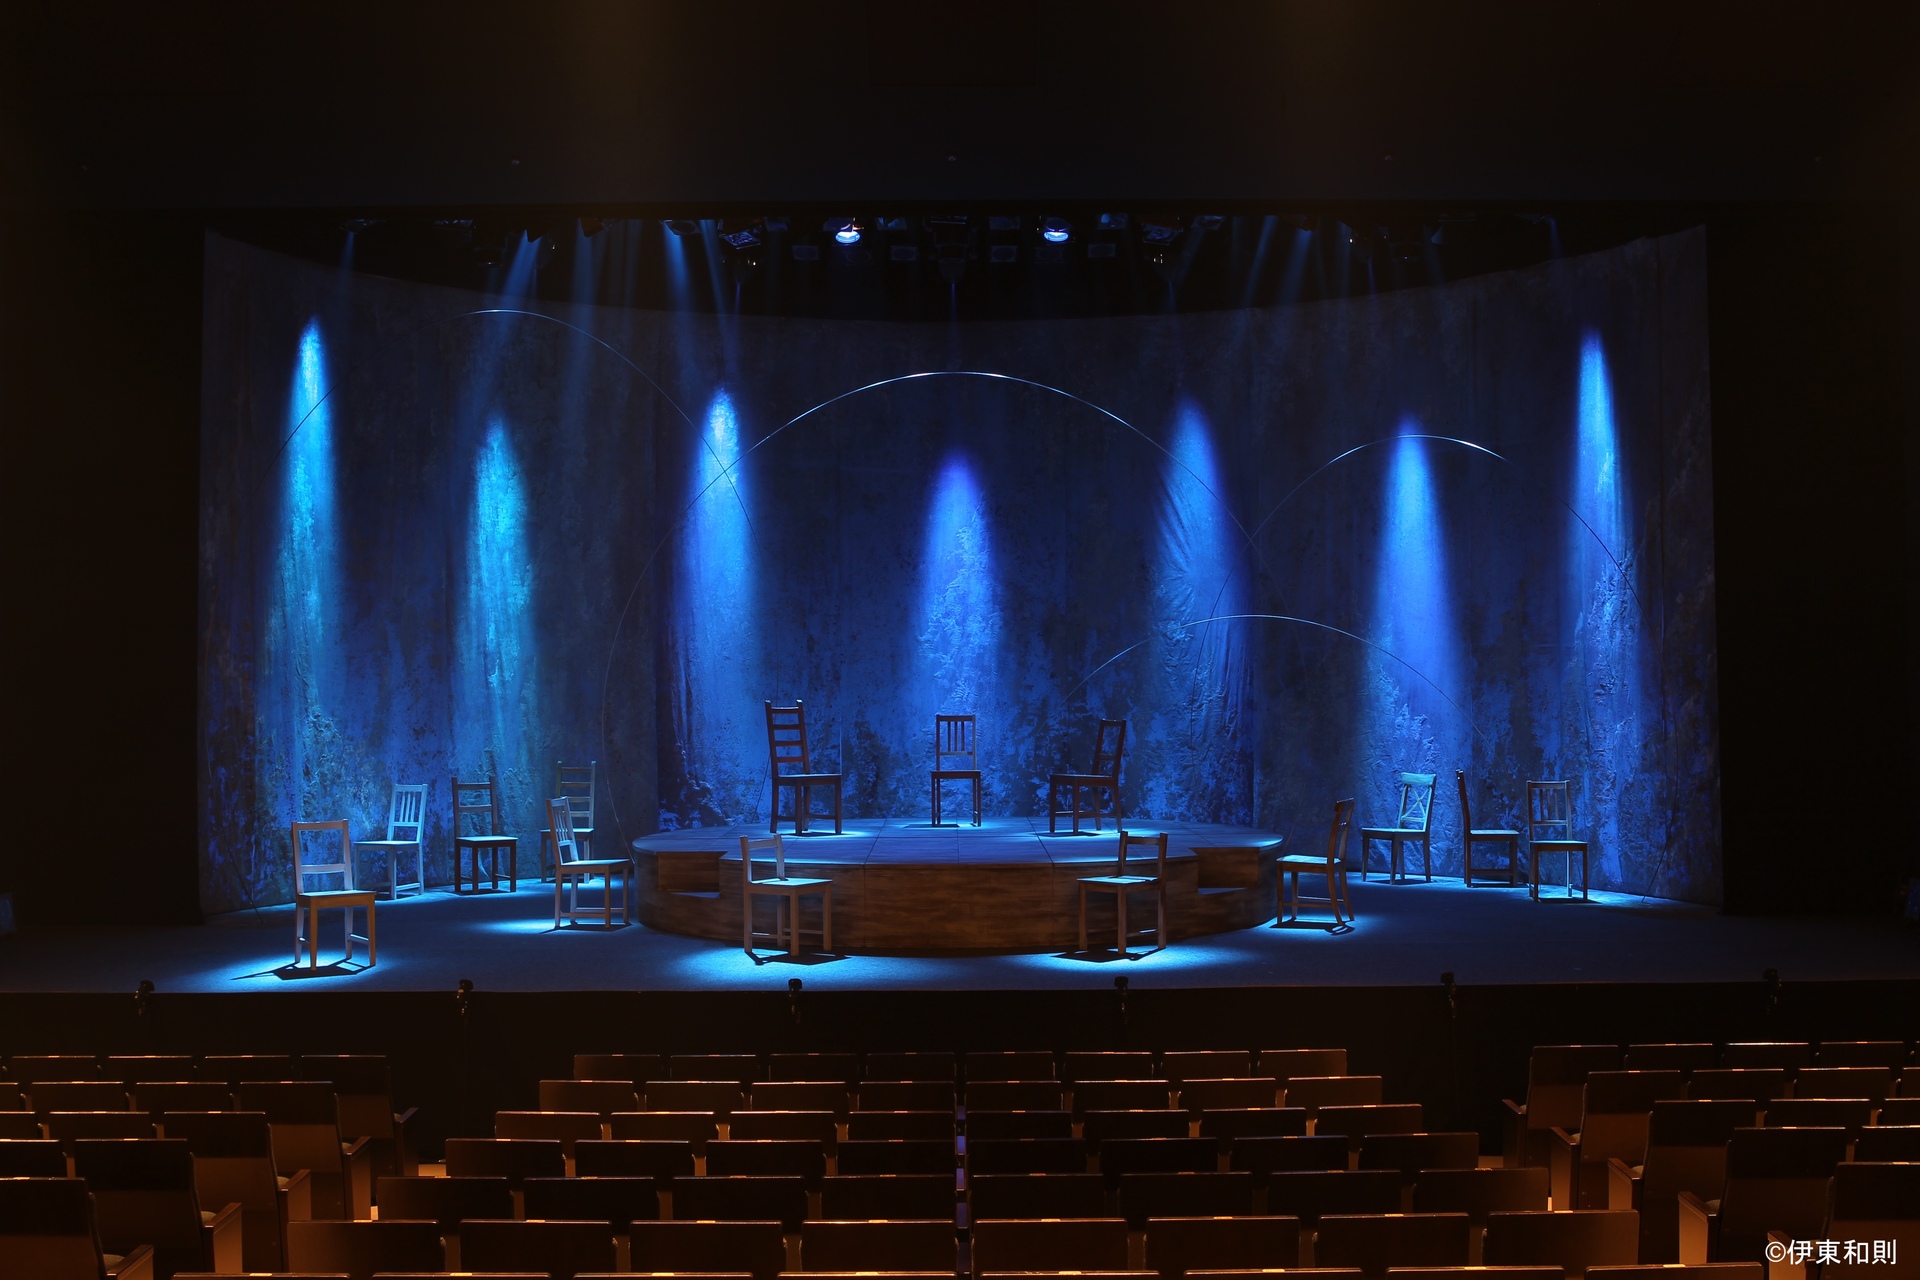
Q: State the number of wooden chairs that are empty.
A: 14